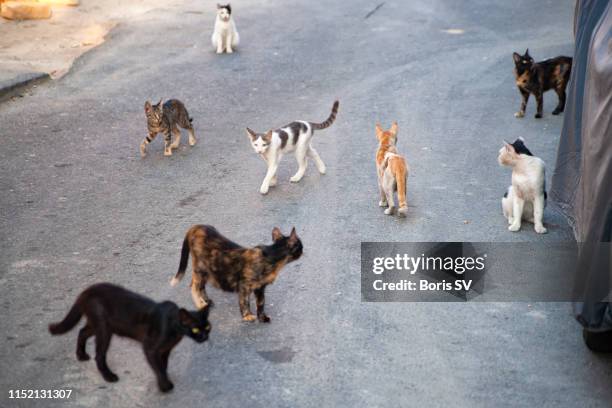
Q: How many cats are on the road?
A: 8